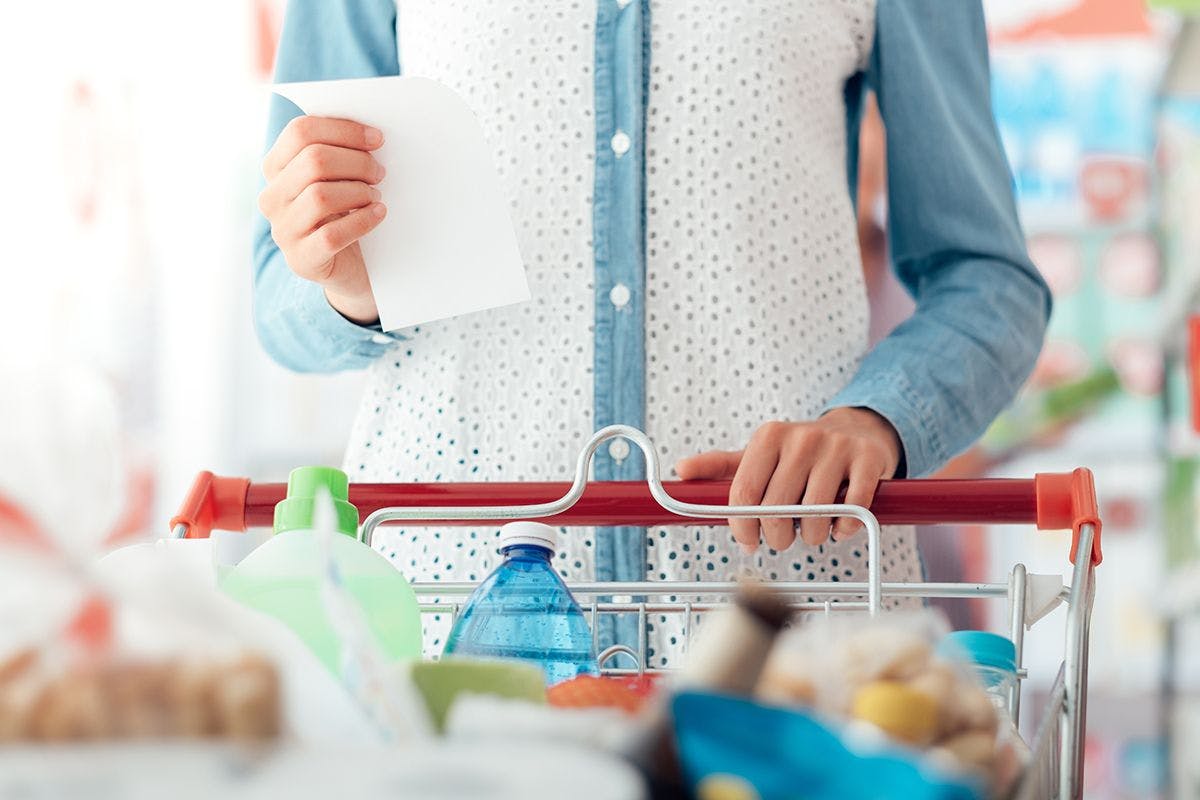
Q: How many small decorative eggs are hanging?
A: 0